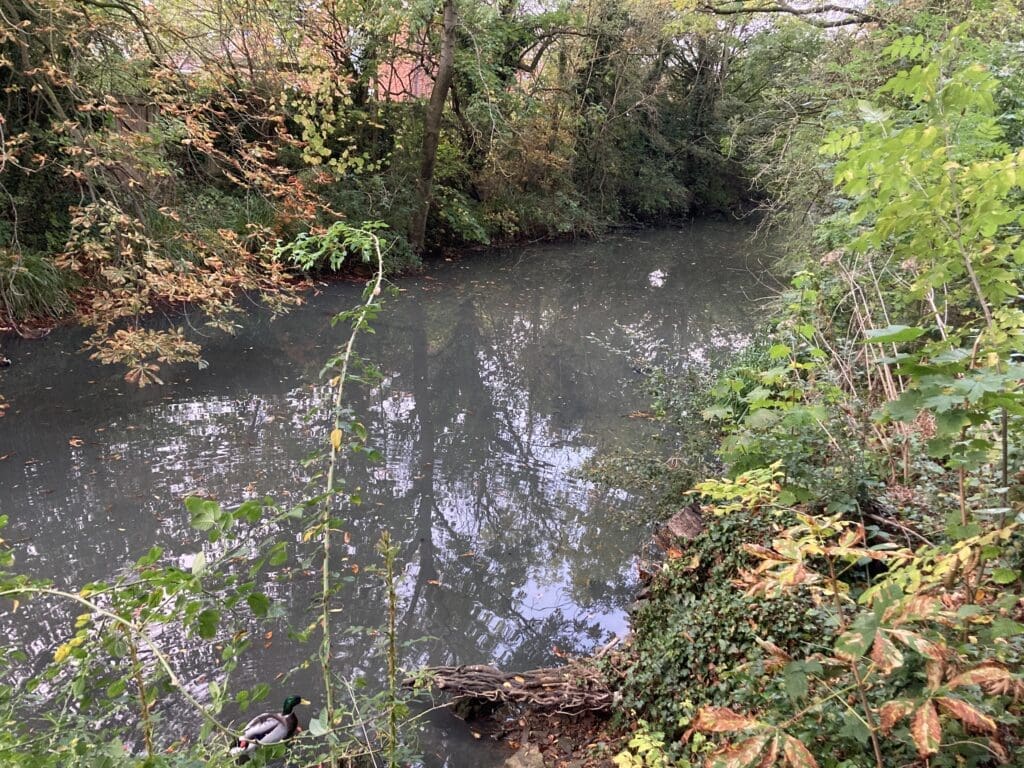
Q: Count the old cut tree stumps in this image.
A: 1